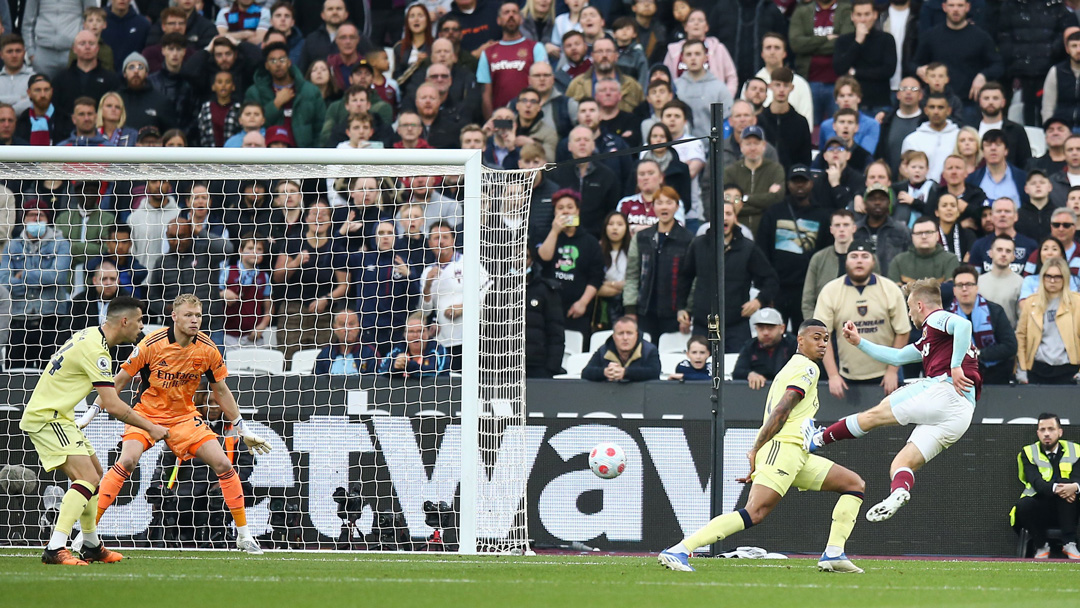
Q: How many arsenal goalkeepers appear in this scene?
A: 1